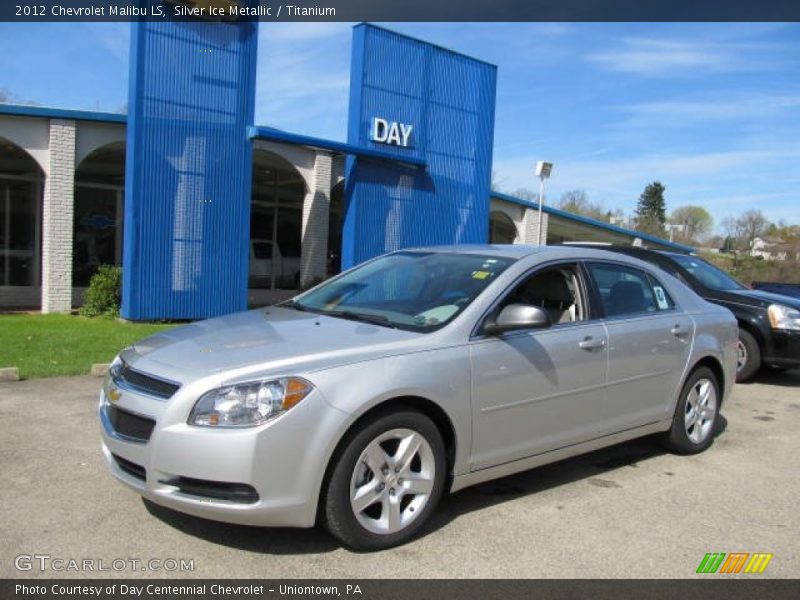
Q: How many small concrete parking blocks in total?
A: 2